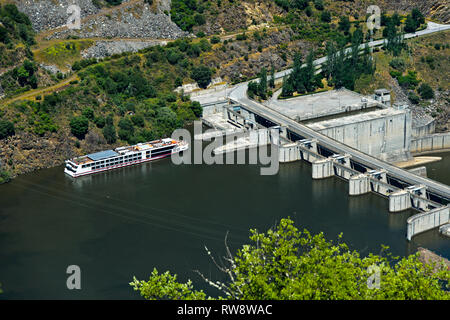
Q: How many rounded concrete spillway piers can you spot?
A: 4